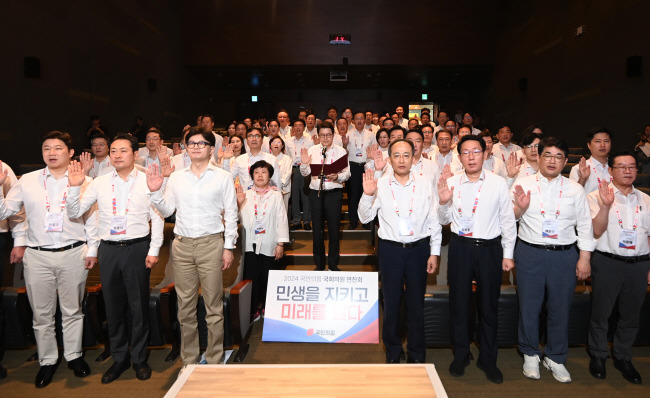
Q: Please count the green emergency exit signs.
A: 2